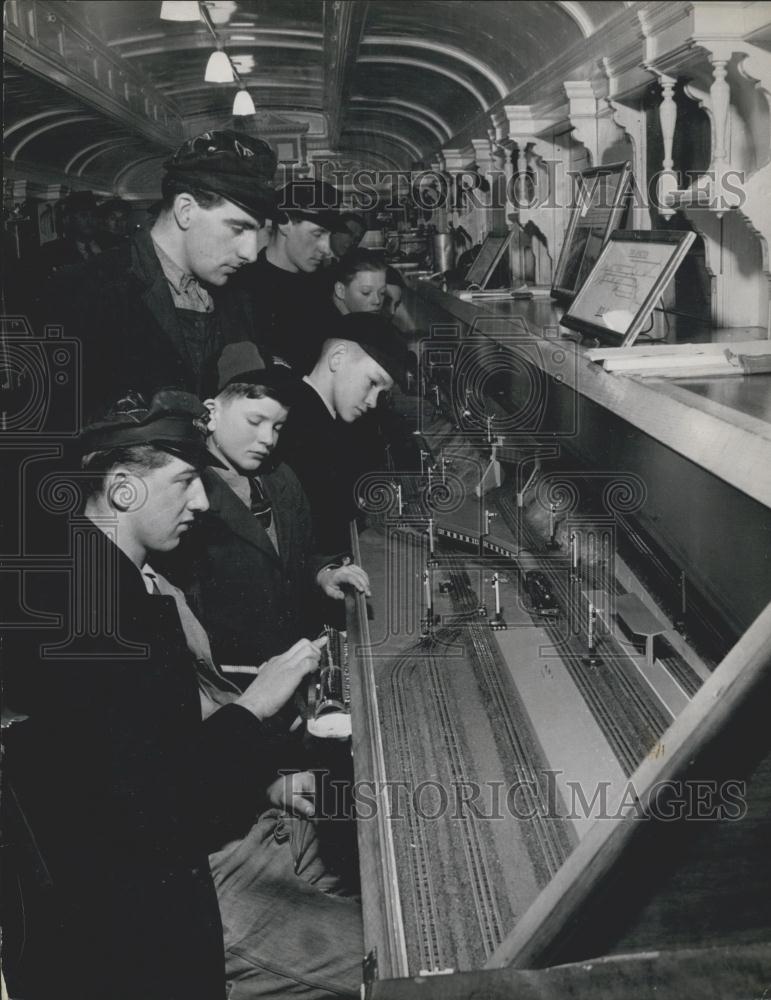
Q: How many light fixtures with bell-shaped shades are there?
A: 3